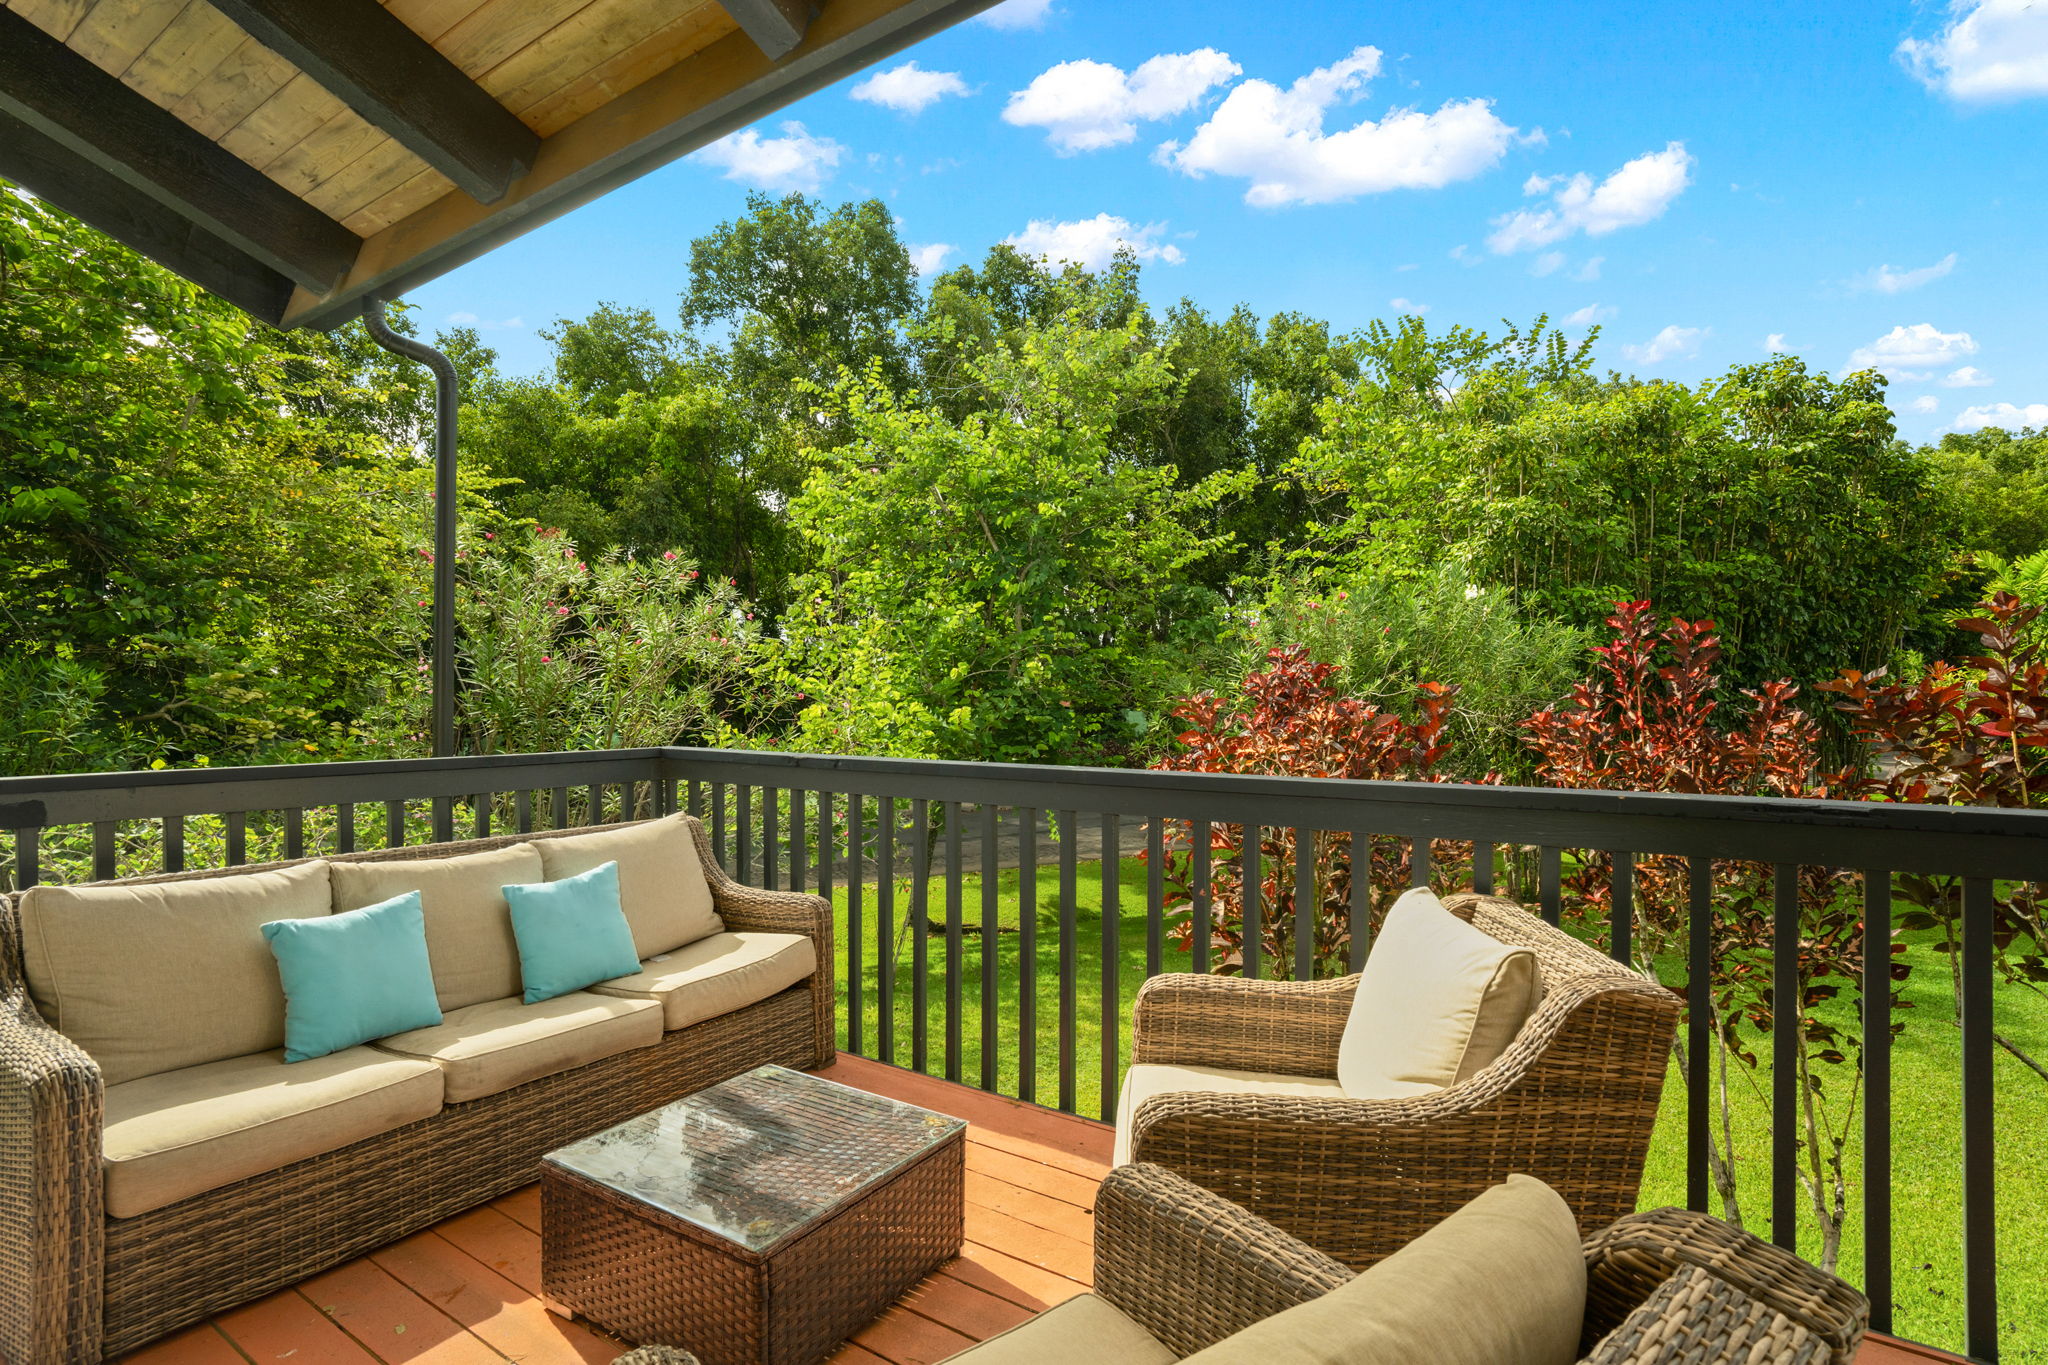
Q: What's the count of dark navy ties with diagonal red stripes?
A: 0